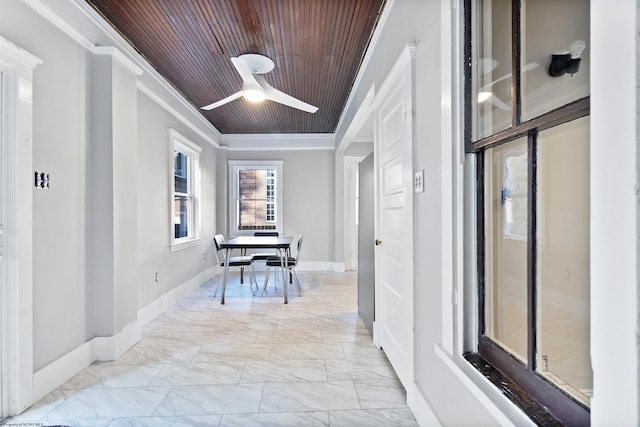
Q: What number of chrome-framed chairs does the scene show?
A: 3